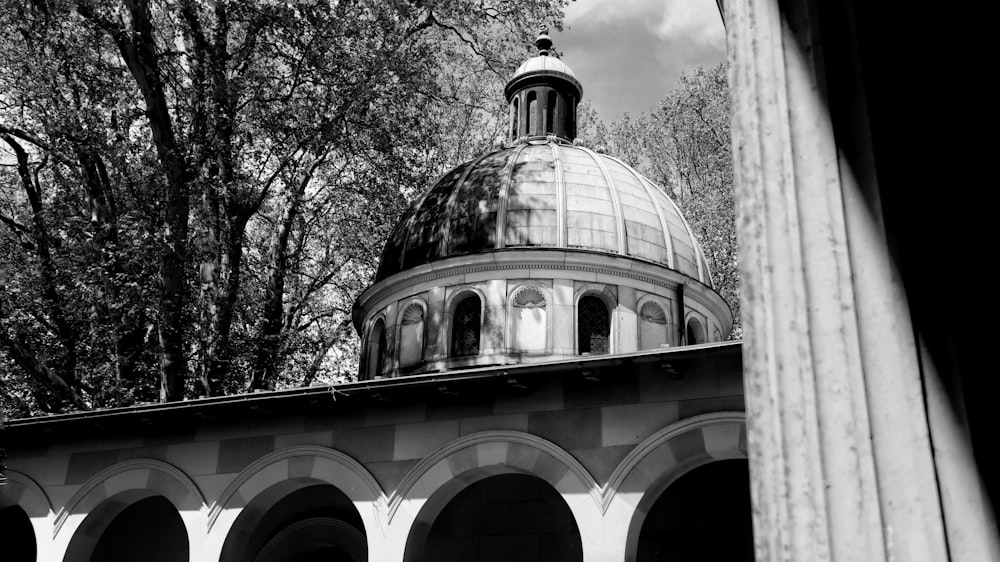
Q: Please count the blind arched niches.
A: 3